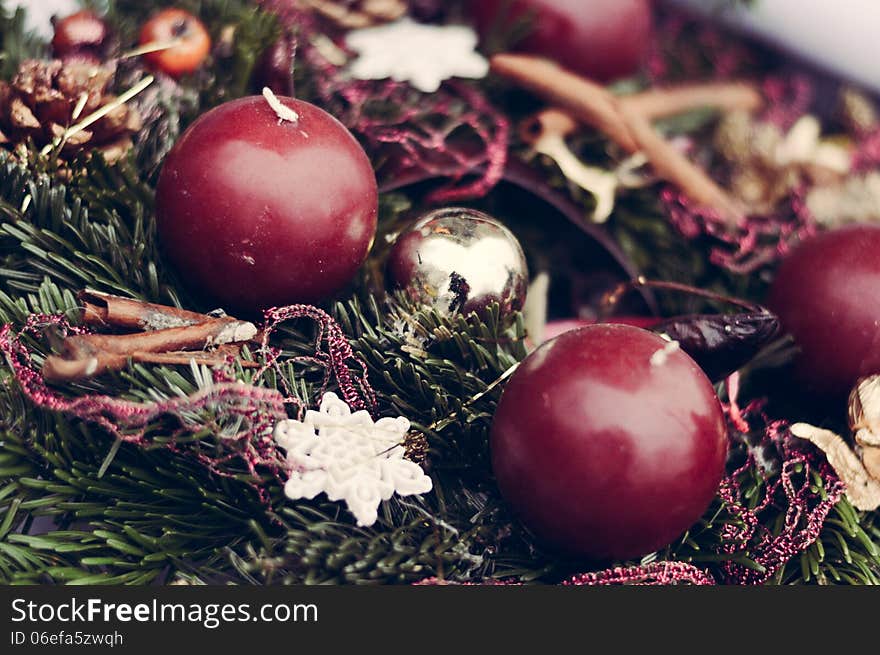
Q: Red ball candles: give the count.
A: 4